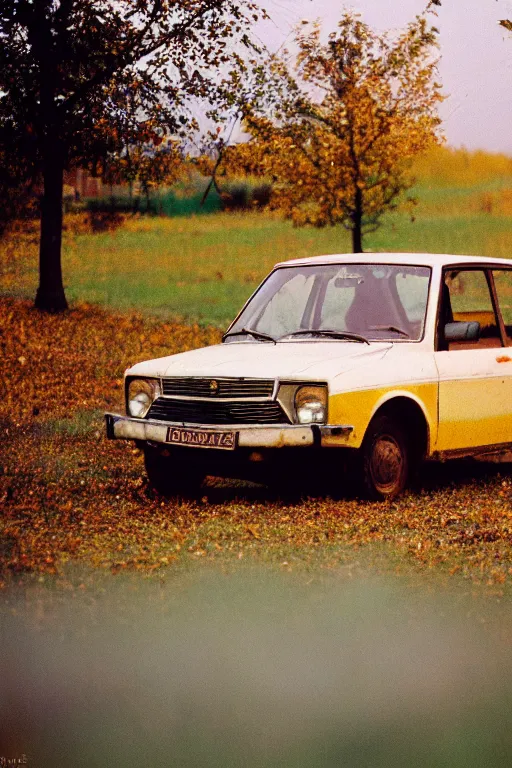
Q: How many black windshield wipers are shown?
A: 2